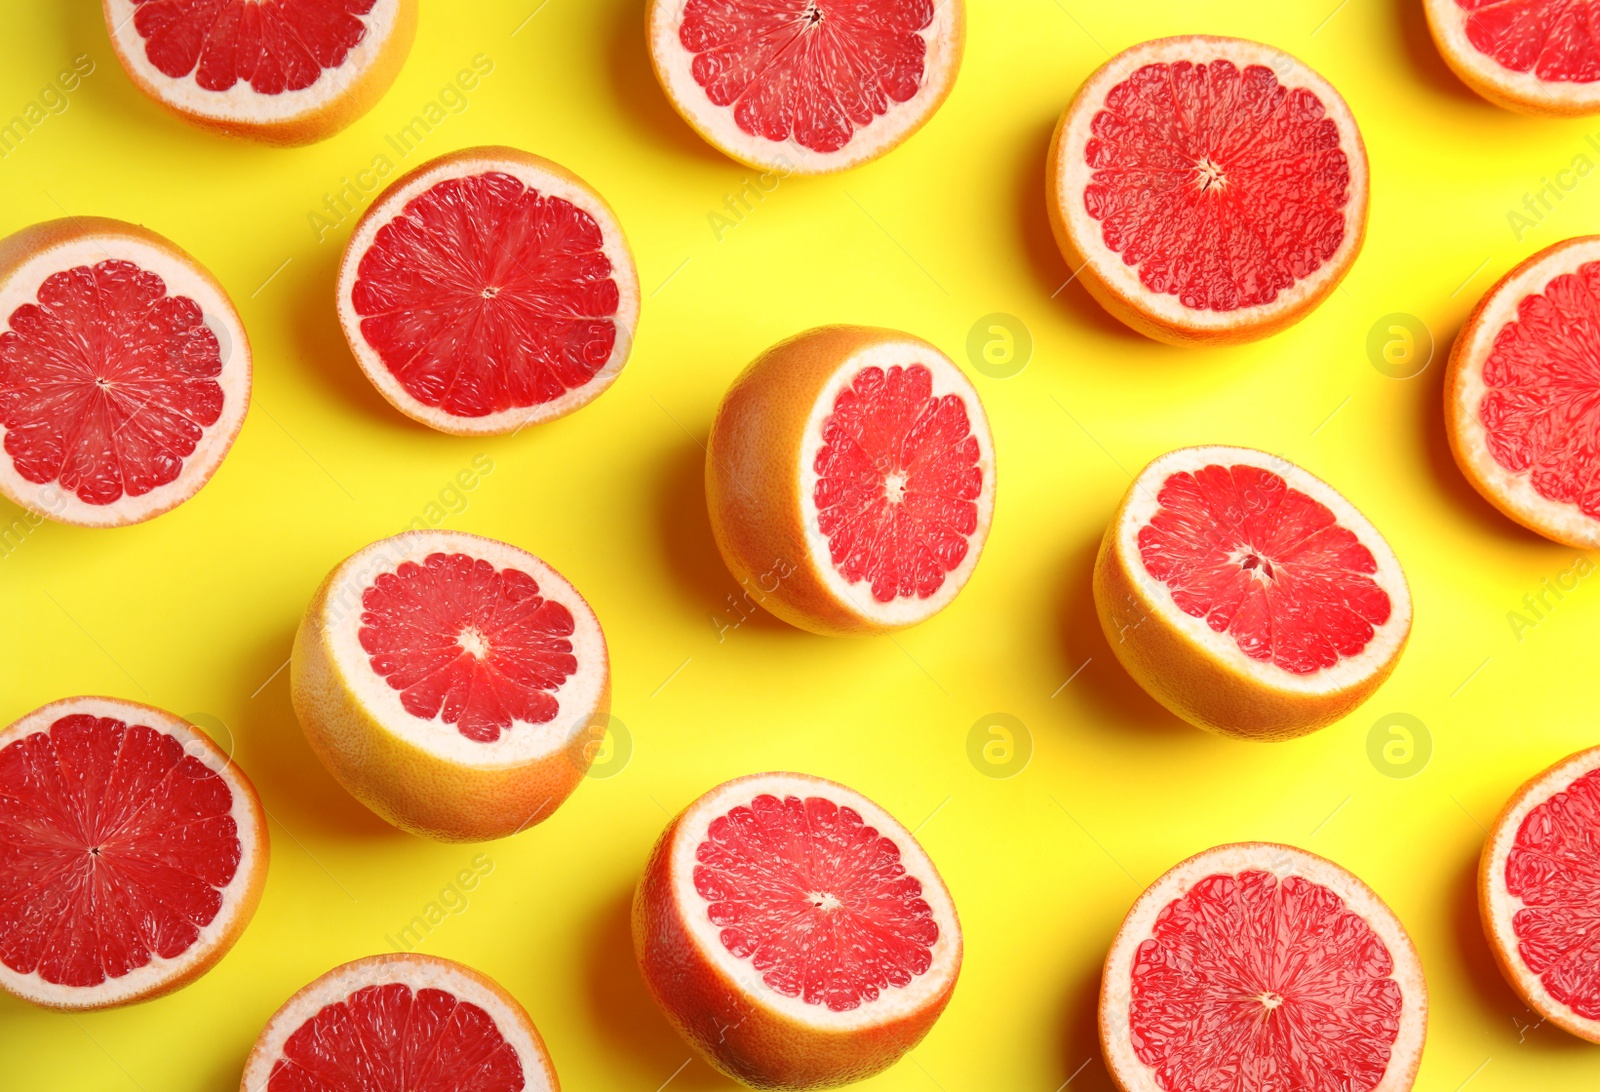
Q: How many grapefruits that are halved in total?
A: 15